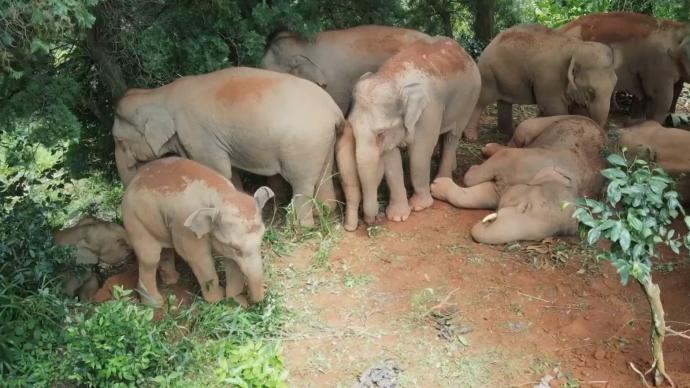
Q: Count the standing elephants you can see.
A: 6